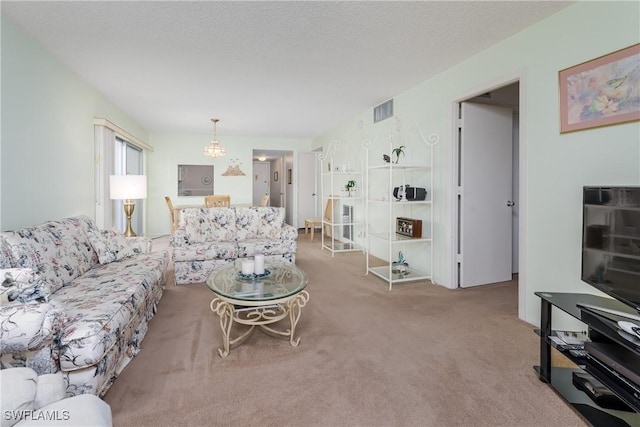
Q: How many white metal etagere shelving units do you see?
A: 2